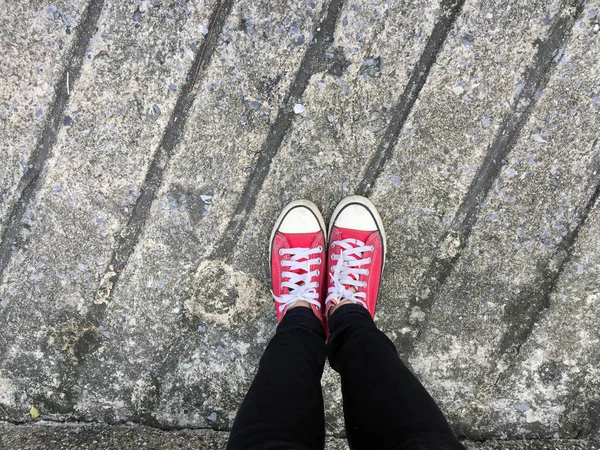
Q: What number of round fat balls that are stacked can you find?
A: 0